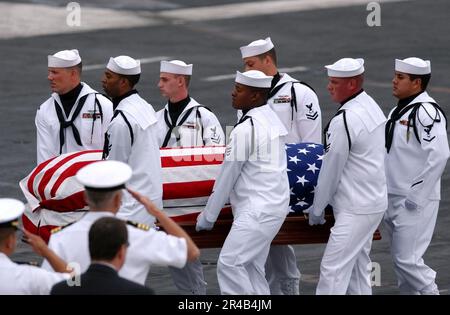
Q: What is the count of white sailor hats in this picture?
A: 7